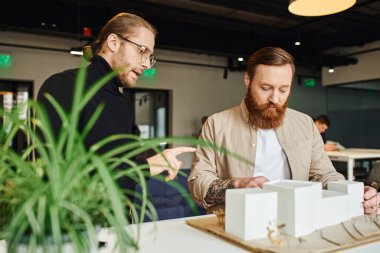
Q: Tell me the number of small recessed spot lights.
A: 3